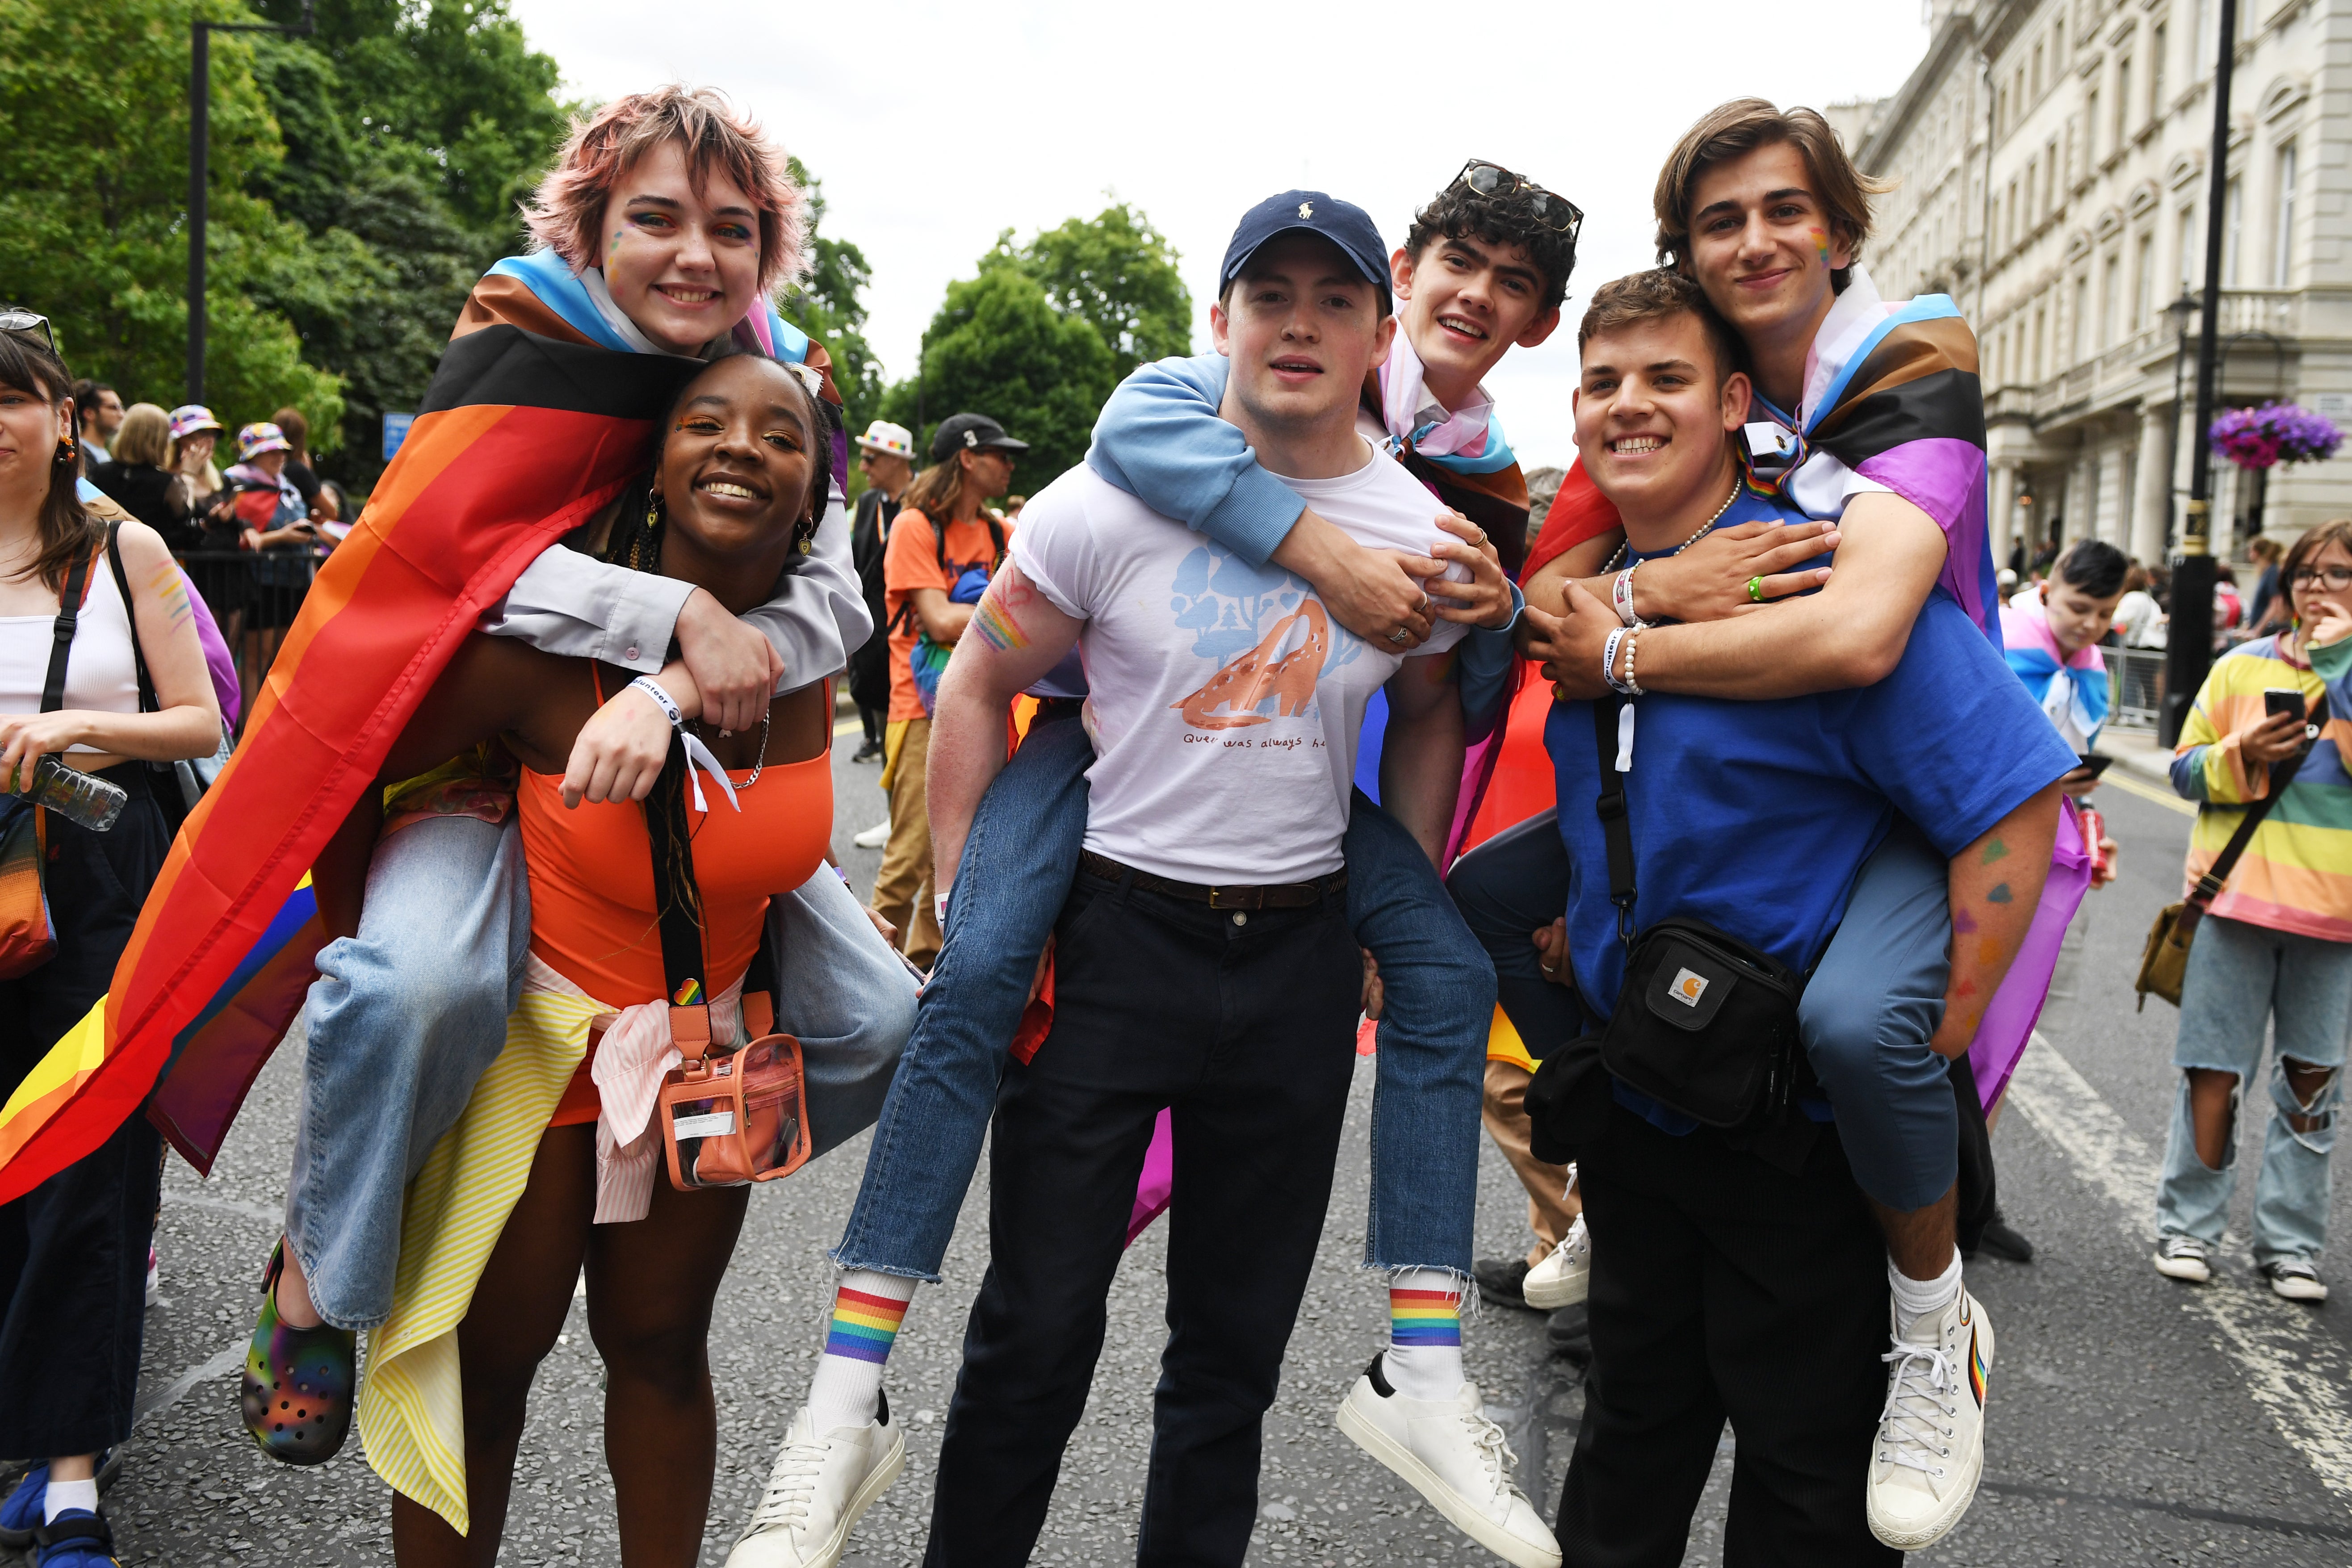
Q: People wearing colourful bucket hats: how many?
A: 2